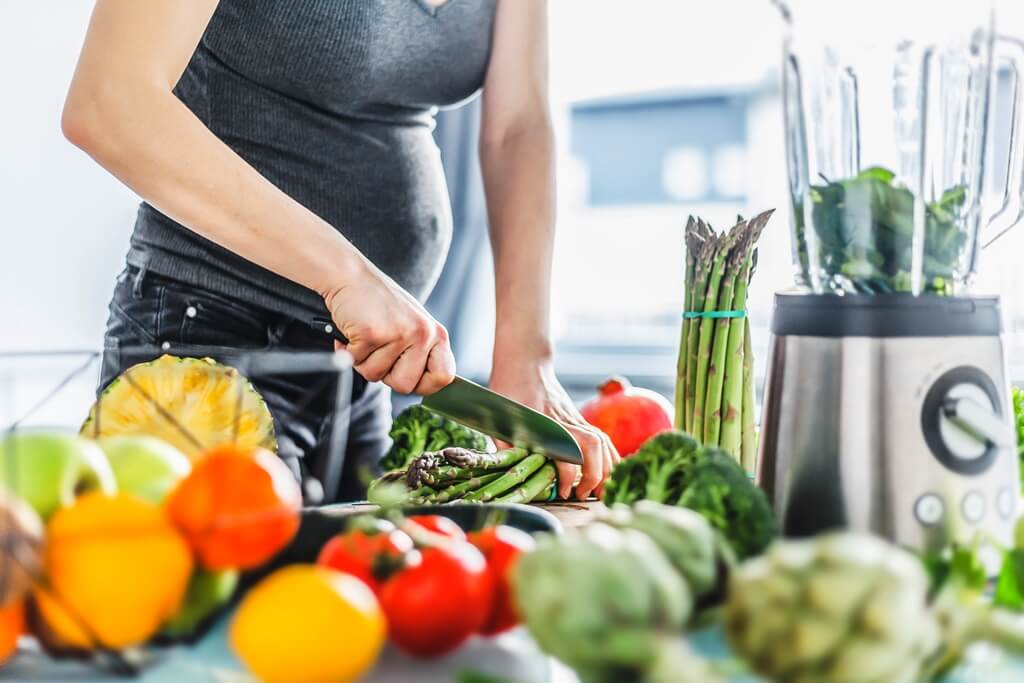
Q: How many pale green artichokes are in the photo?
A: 3